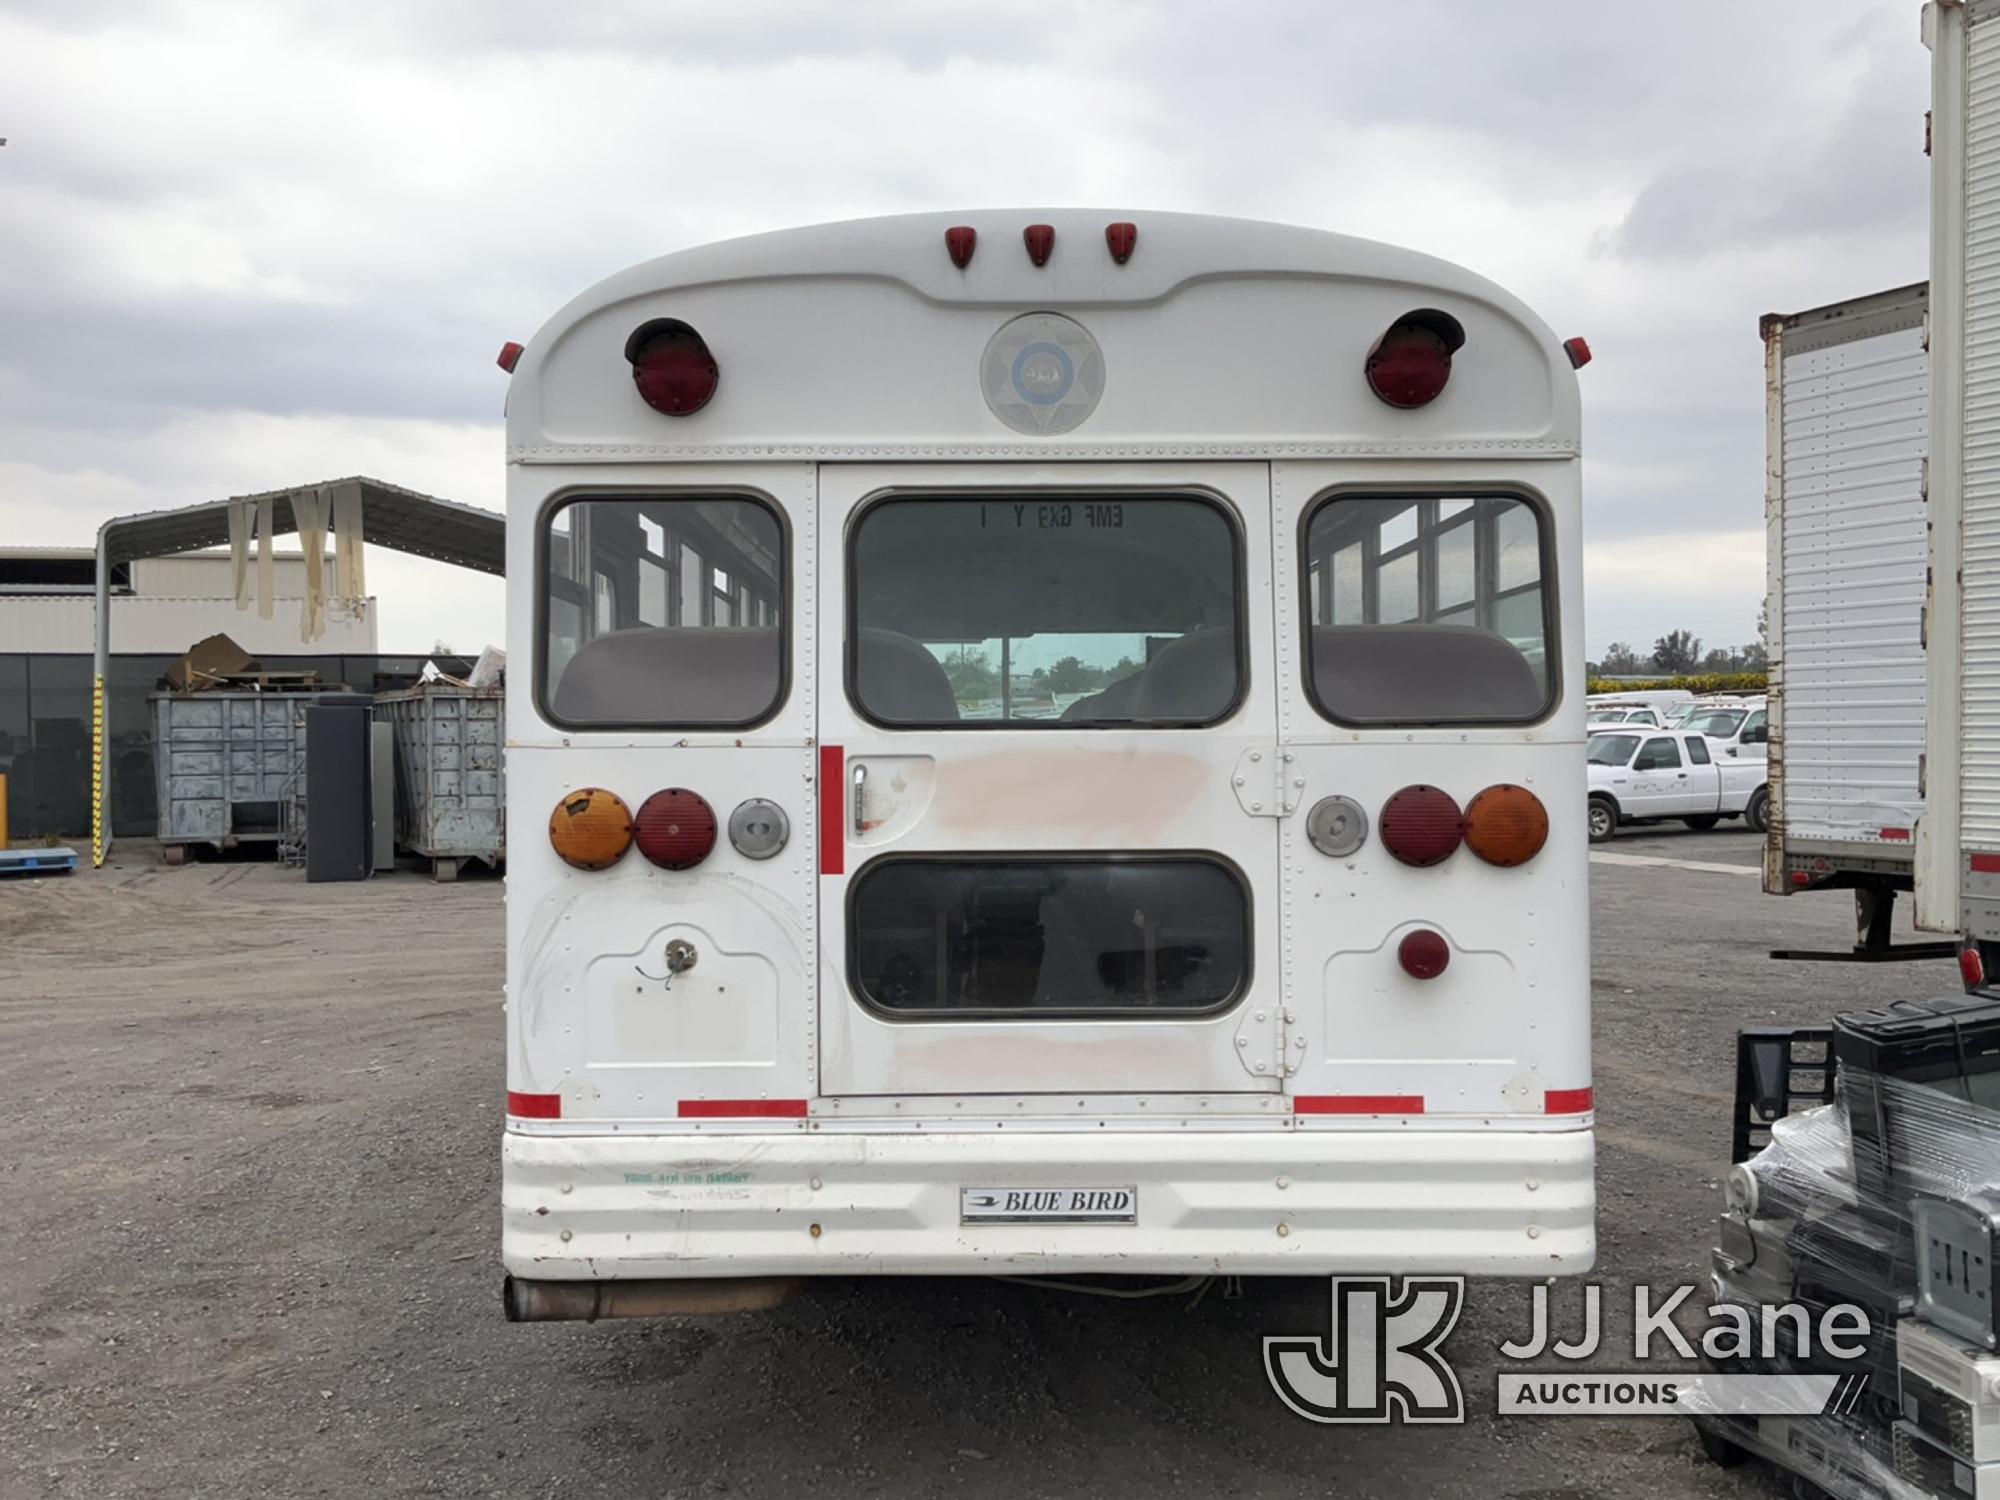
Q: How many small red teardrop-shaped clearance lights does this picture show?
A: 3